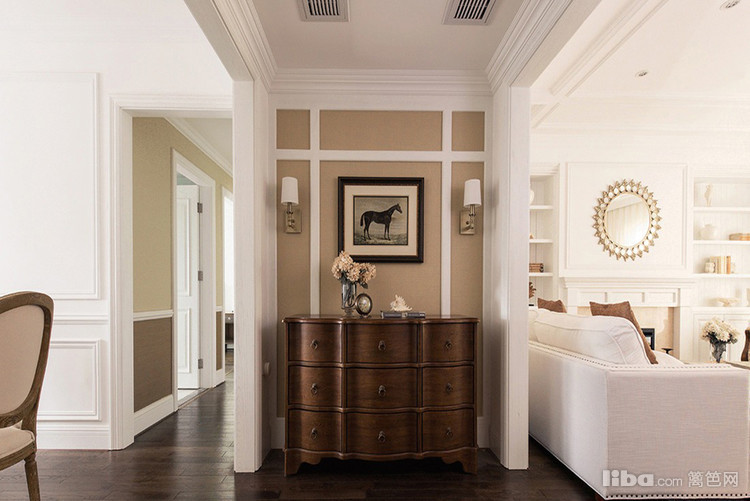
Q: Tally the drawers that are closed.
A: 9